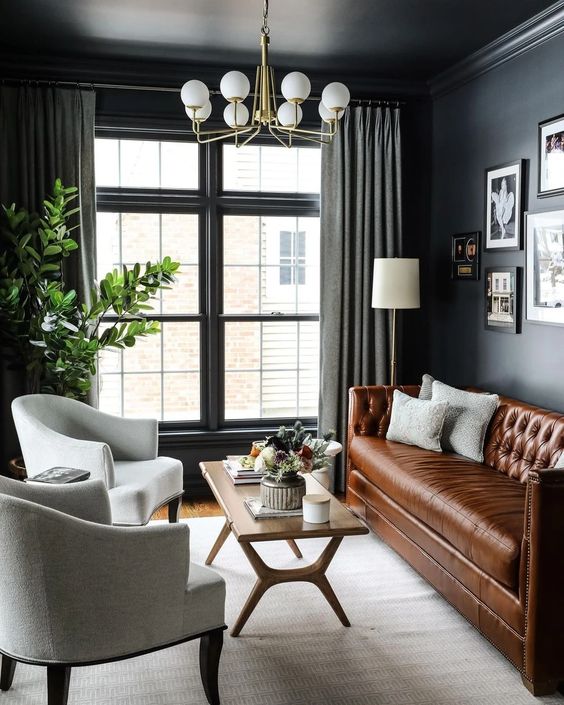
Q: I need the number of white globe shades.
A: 8